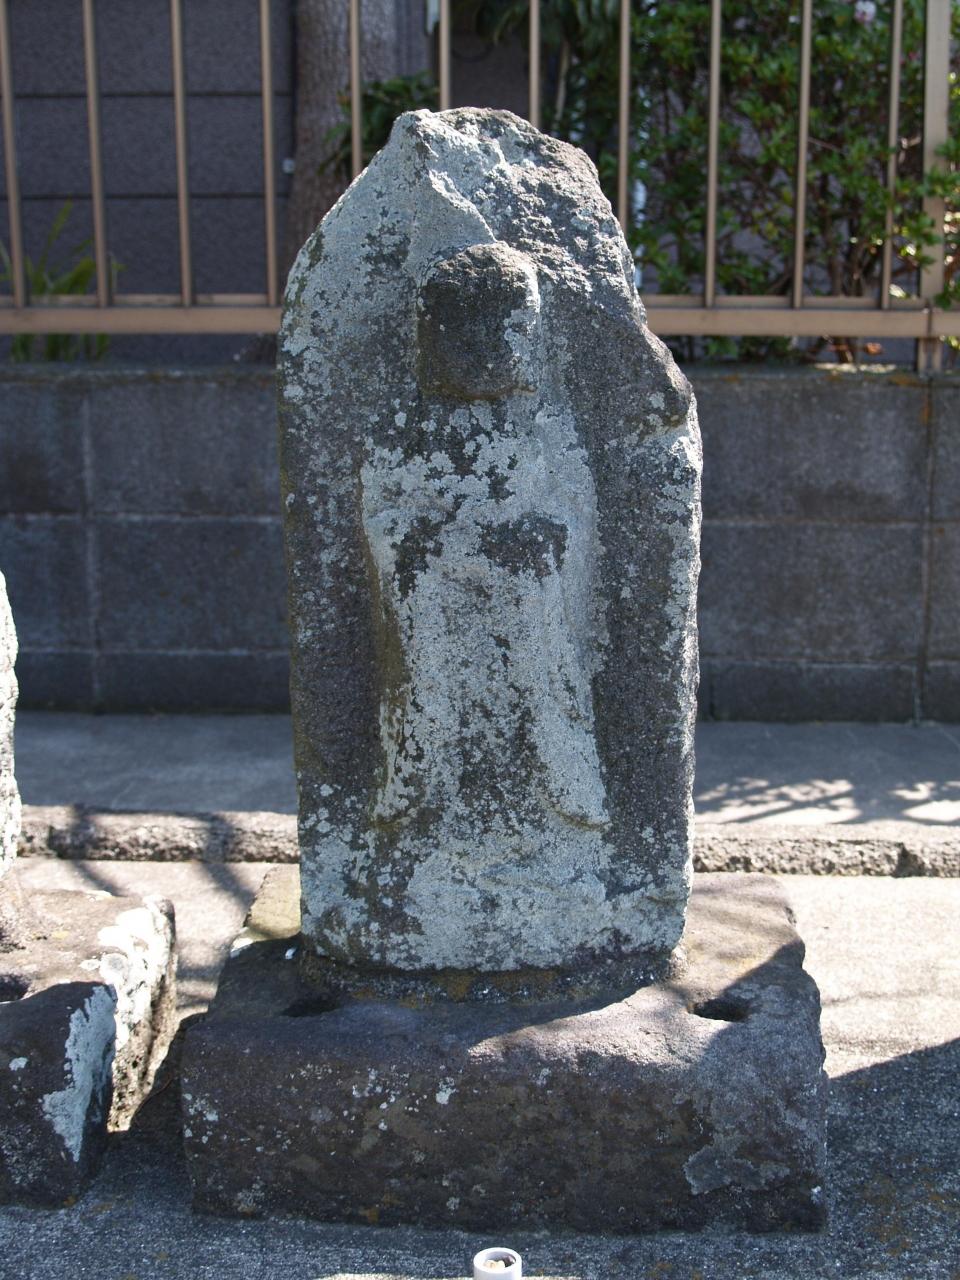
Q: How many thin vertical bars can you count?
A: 11